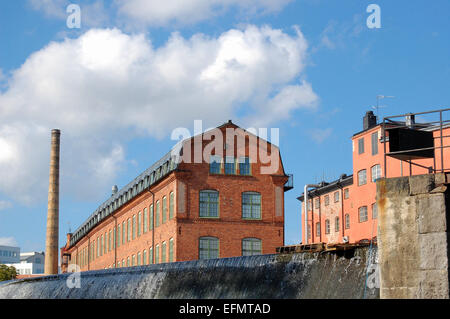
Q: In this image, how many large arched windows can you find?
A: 4